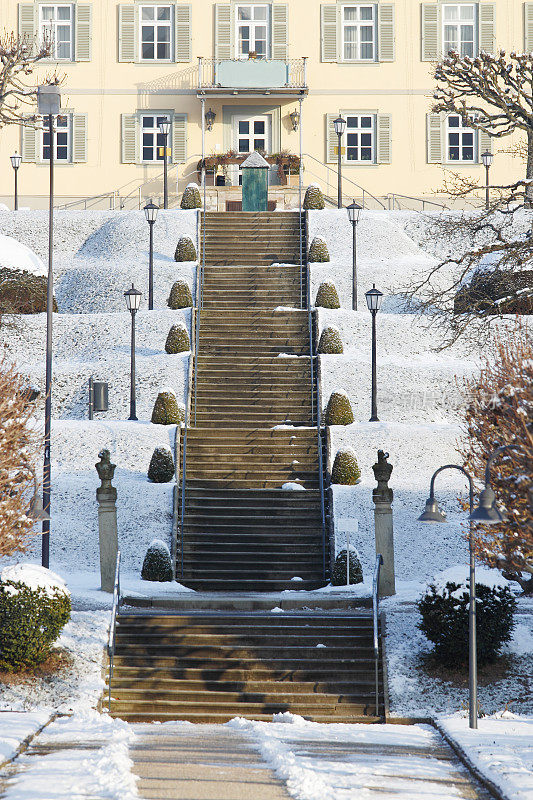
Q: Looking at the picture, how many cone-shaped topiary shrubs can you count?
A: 14